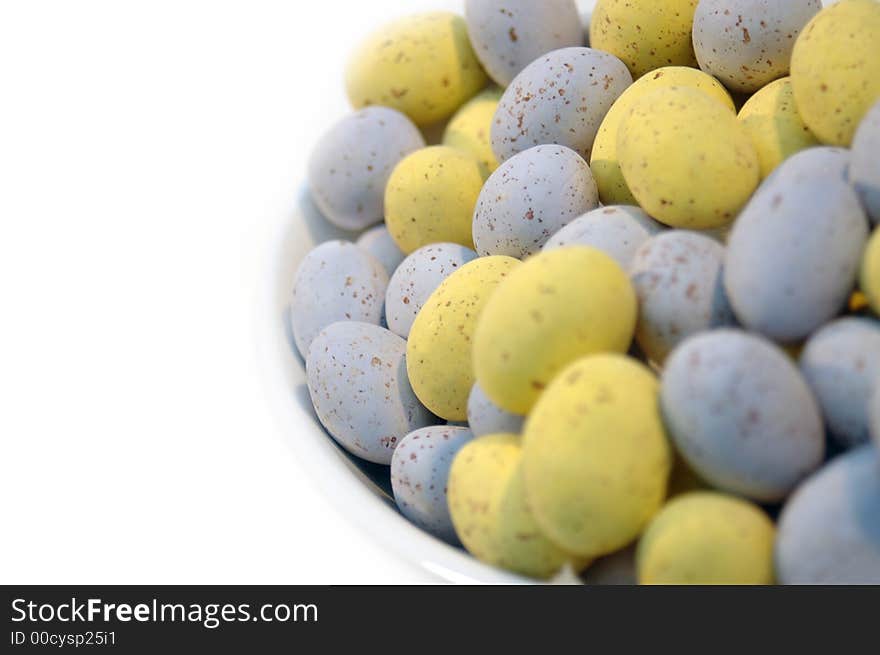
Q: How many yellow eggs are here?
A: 14